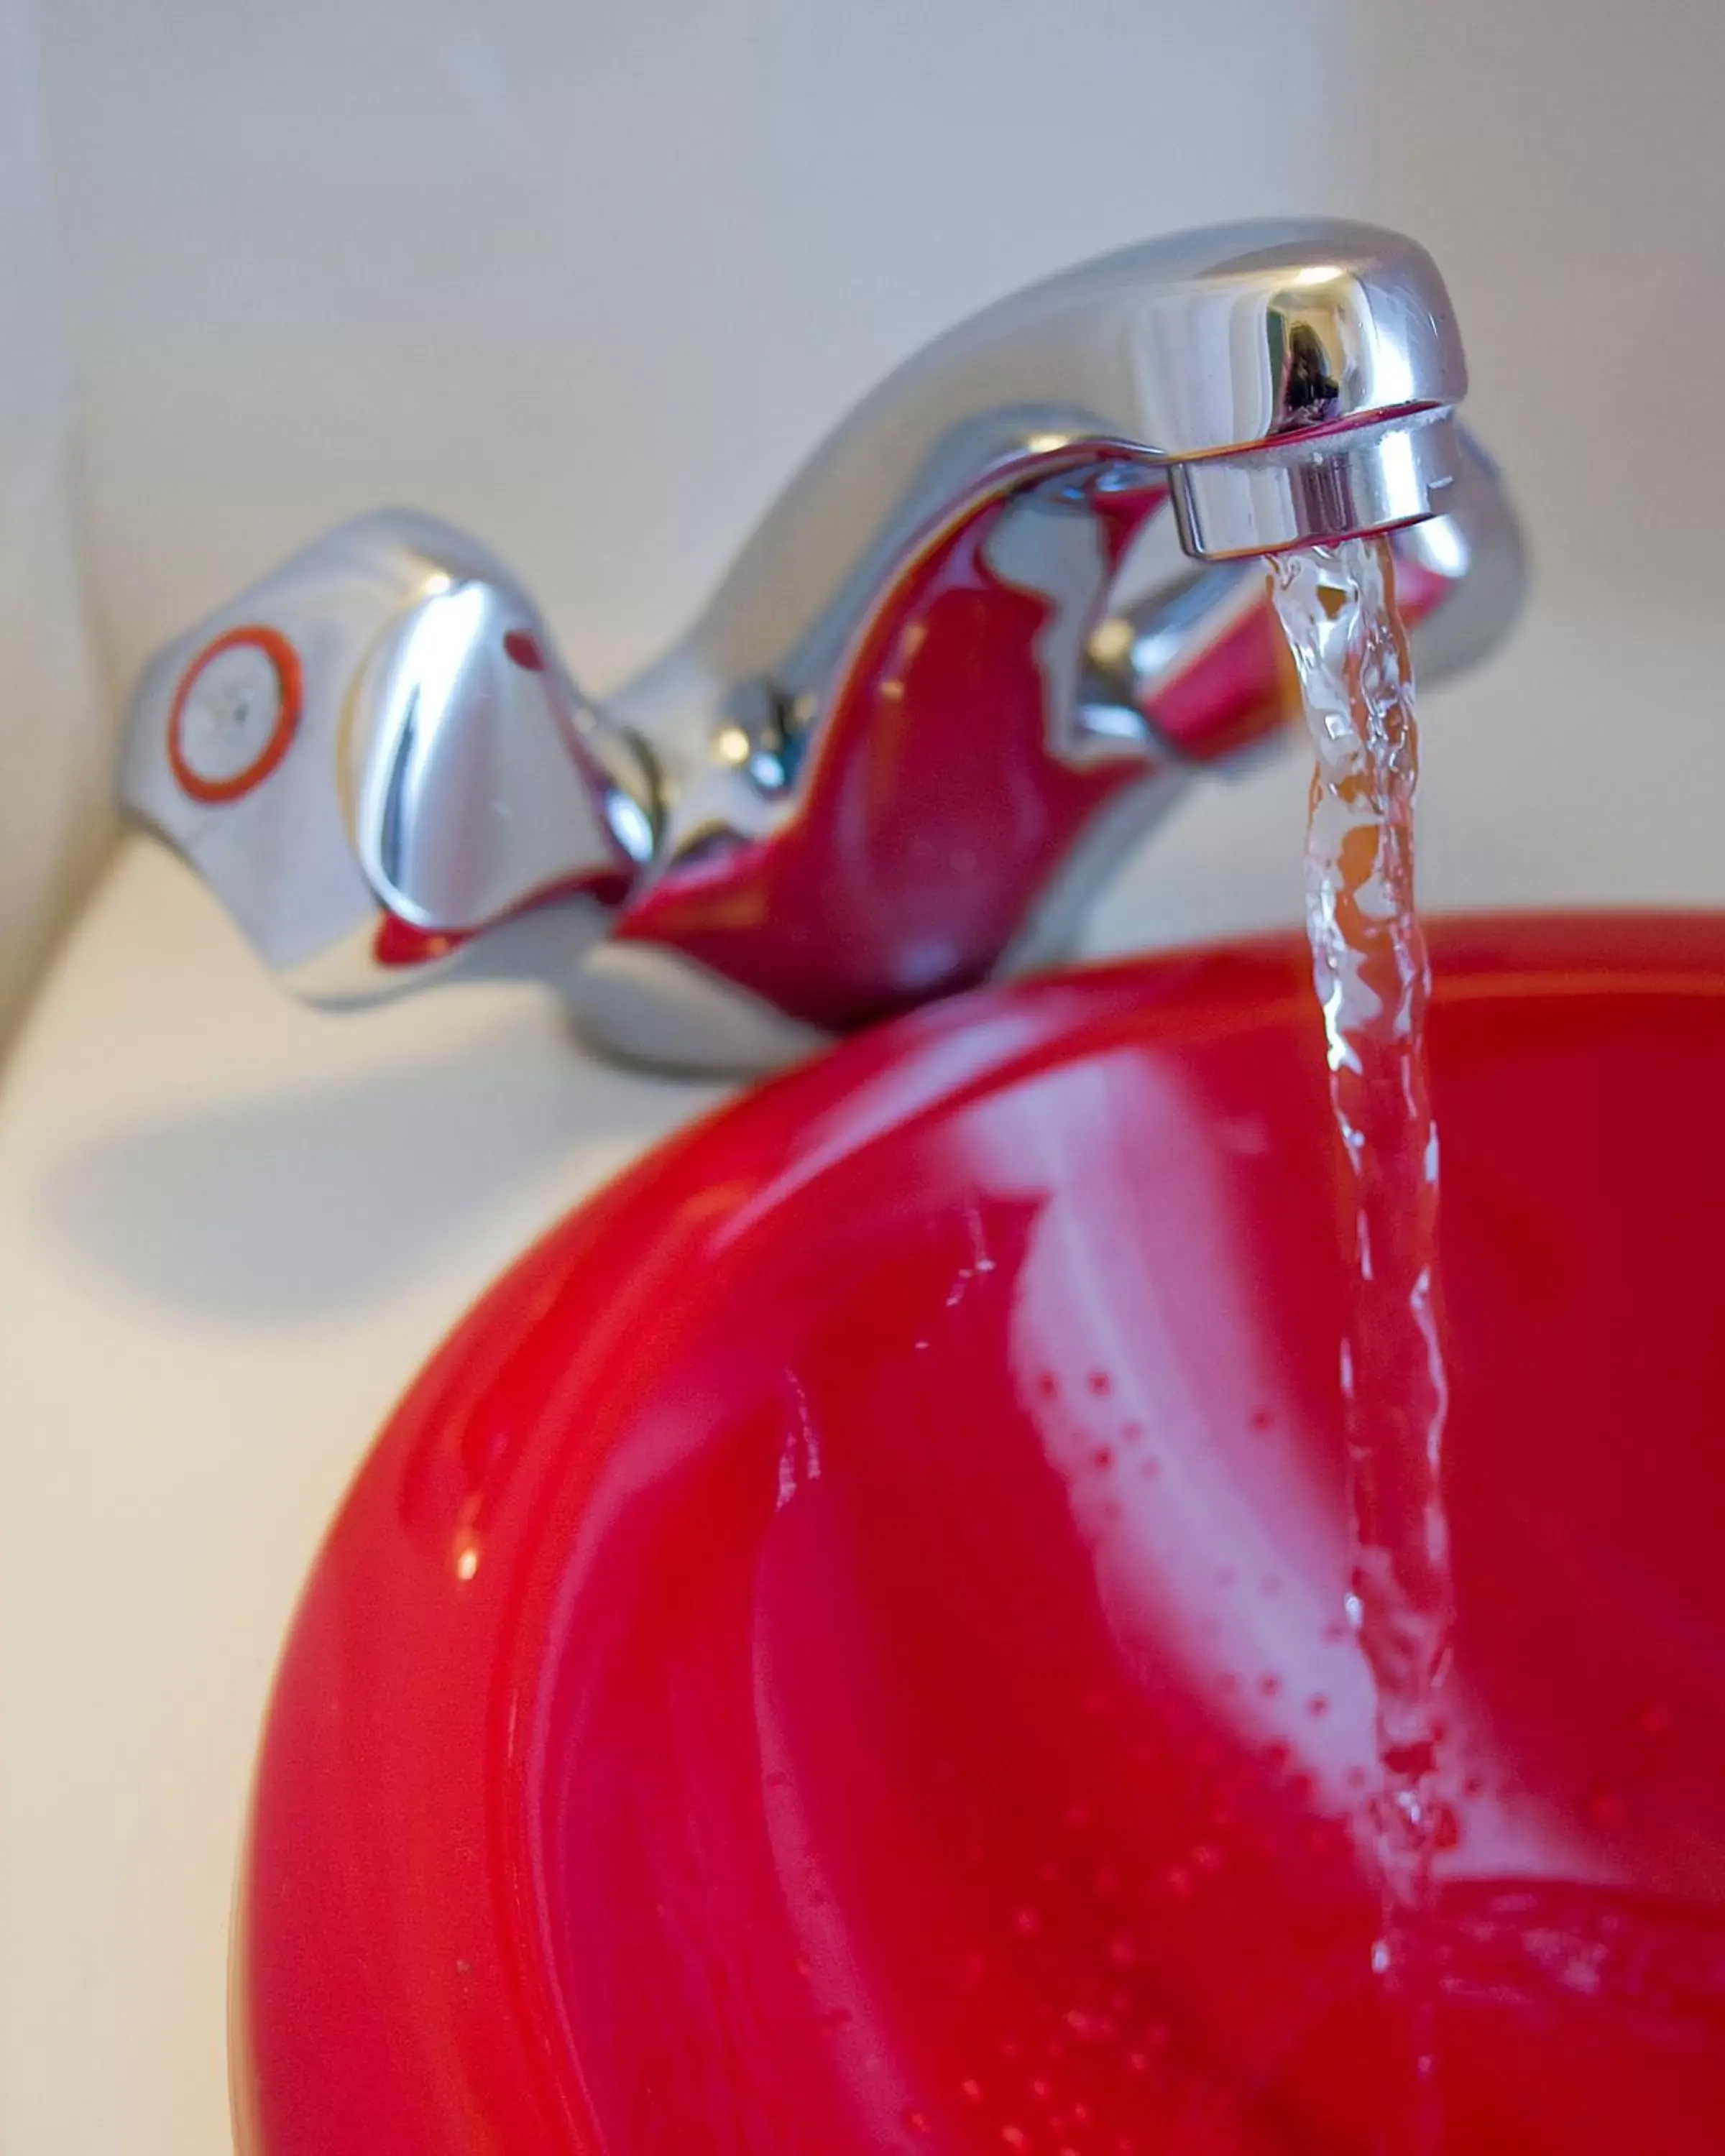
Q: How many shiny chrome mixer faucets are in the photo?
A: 1